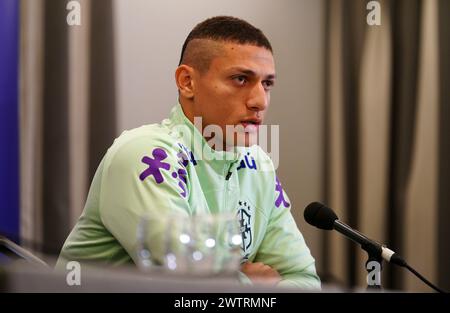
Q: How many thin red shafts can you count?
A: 0